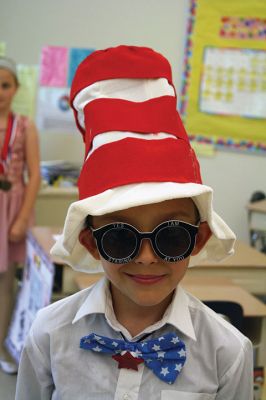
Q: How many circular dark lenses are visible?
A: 2